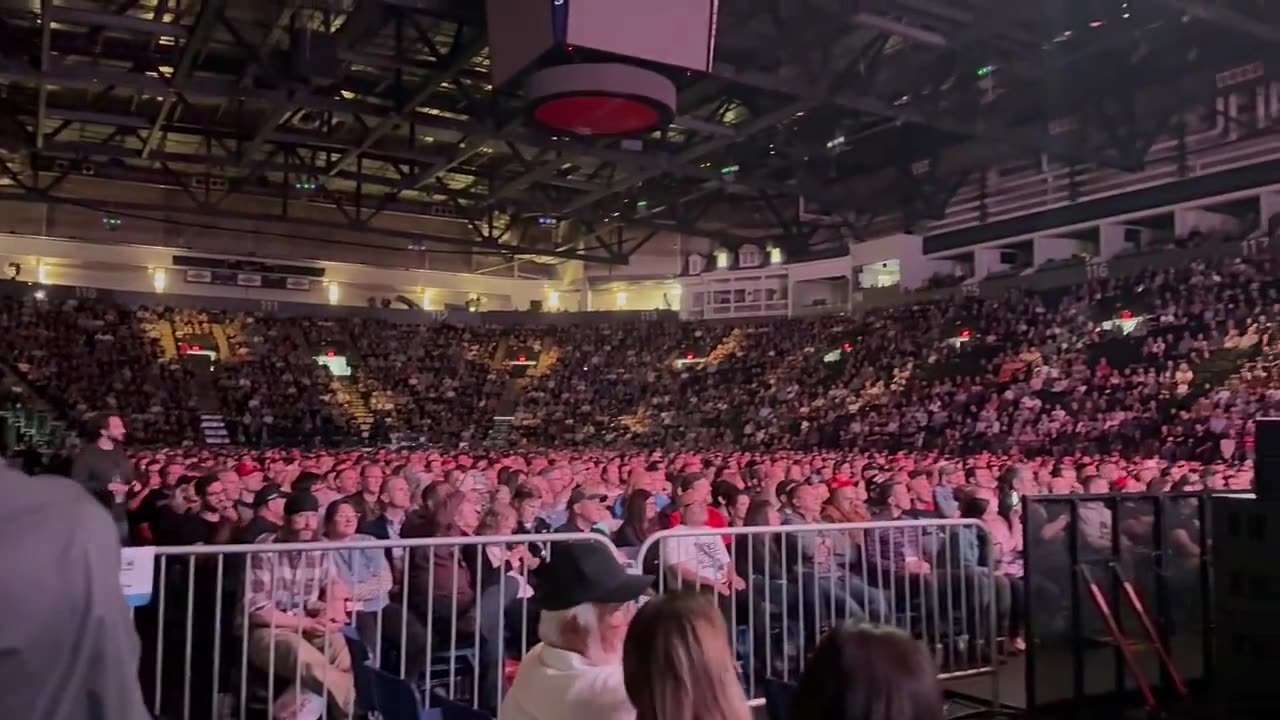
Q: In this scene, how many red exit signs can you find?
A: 7